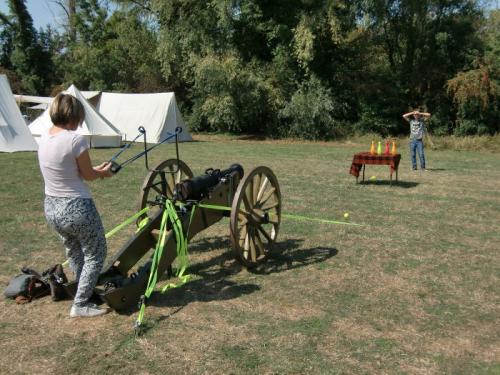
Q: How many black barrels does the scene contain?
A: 1